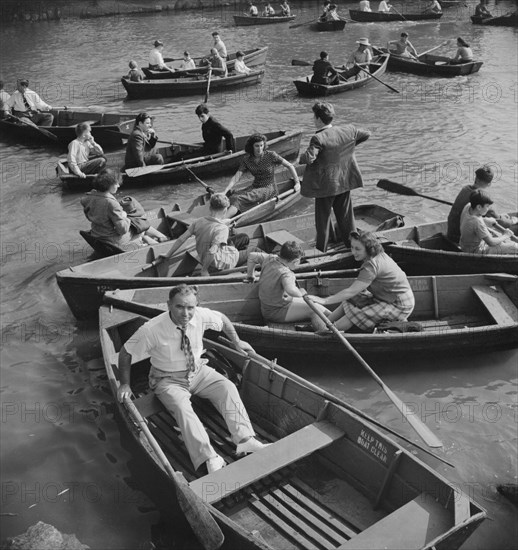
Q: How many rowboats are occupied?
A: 15